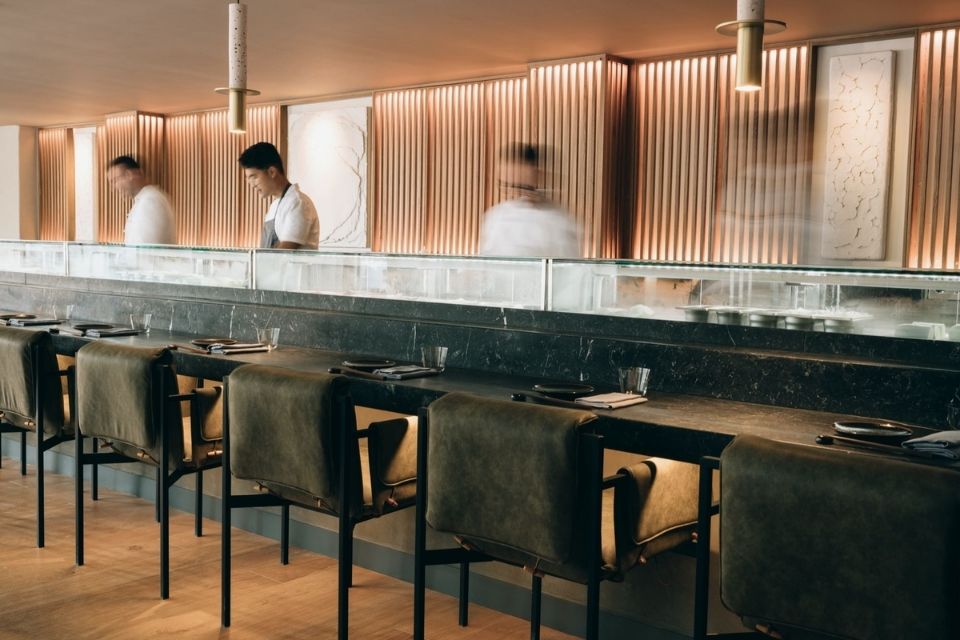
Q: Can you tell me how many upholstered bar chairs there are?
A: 5